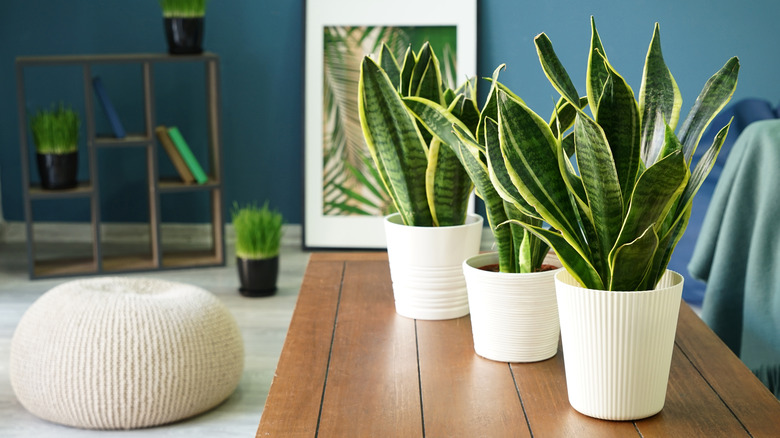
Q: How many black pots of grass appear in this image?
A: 3